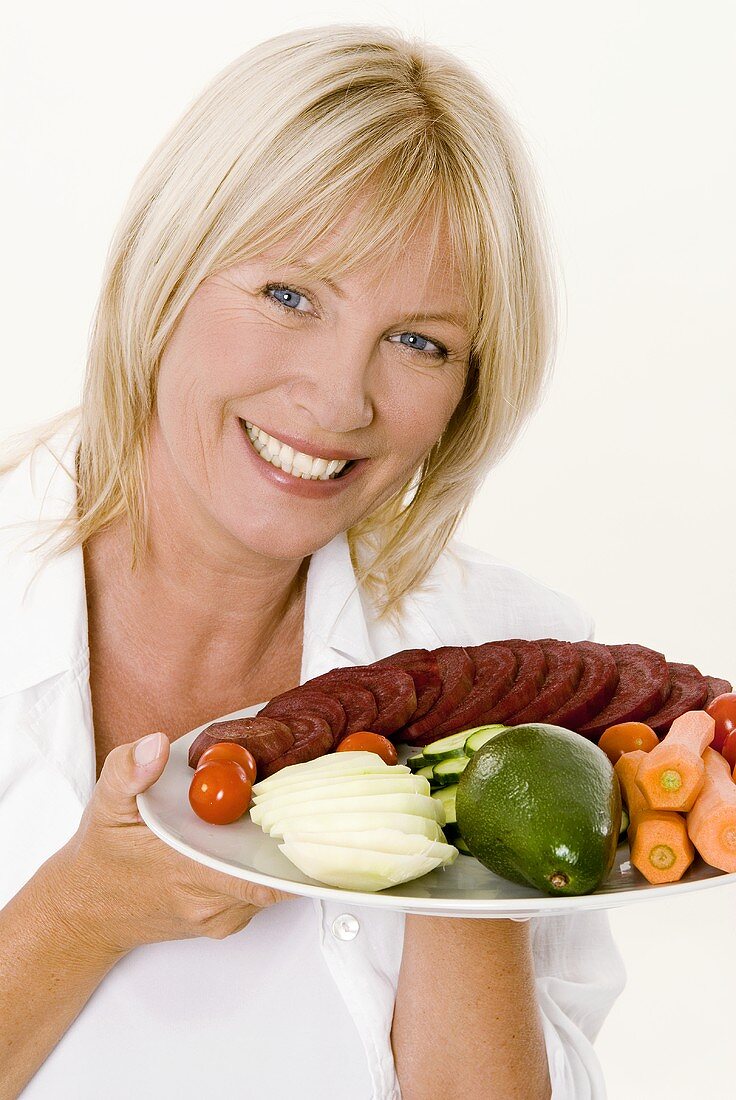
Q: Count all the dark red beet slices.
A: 14